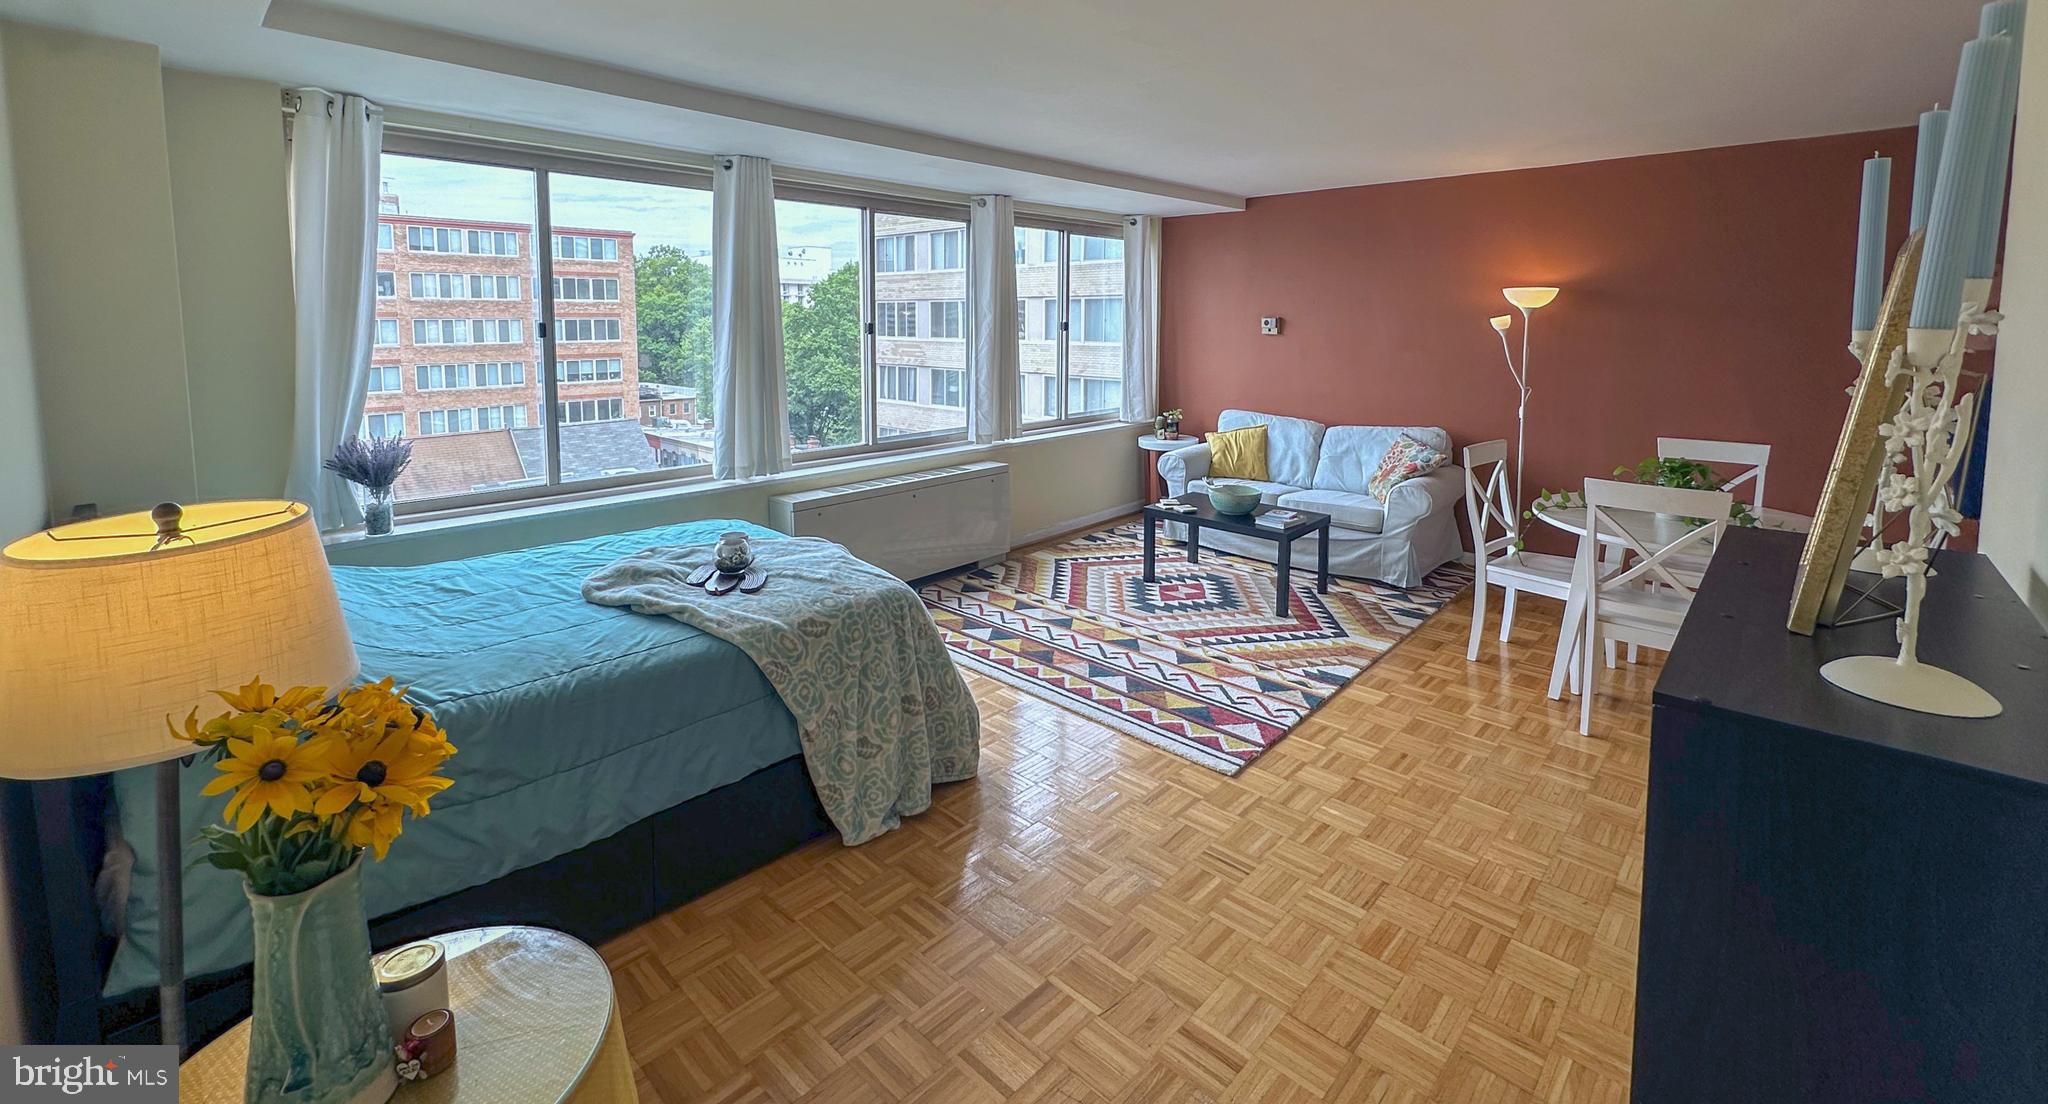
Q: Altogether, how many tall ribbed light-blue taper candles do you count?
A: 4